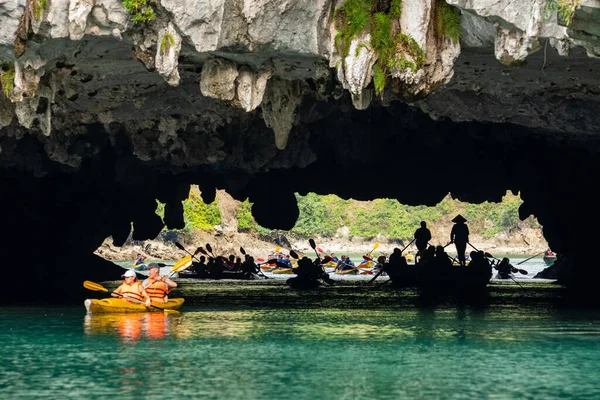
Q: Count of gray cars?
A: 0